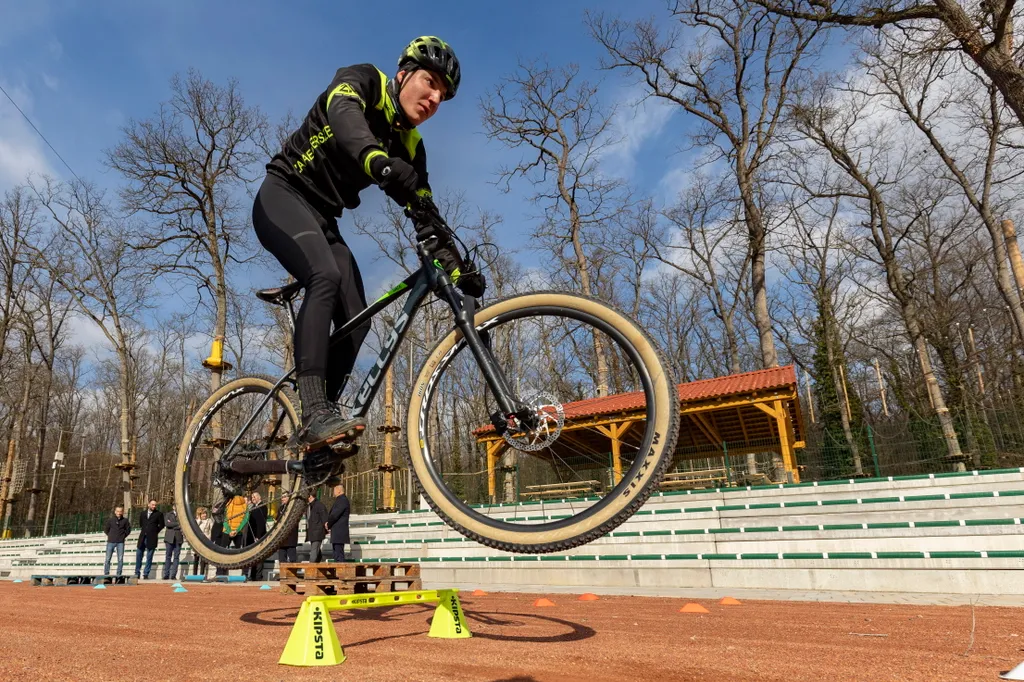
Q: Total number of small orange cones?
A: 5